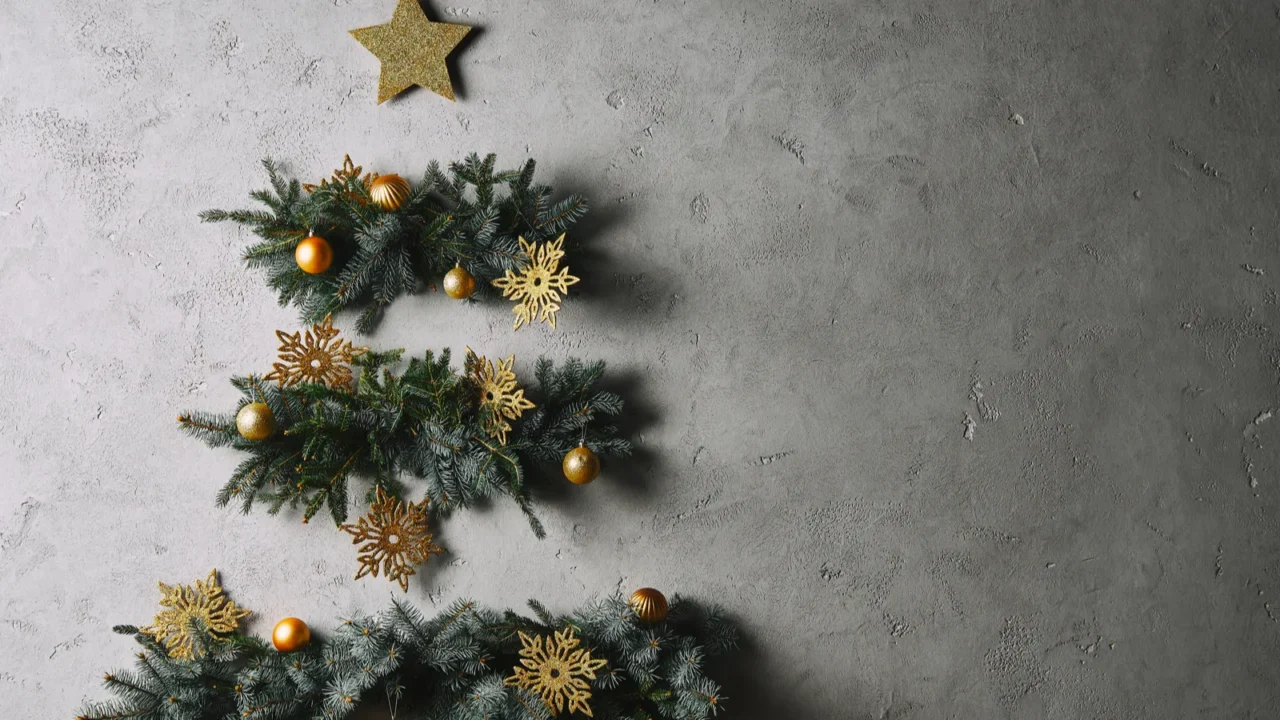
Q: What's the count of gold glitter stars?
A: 1